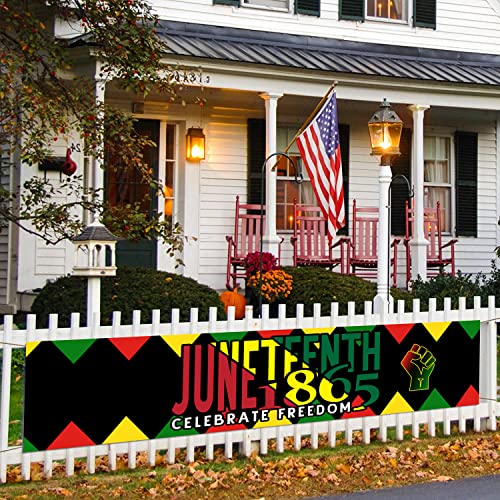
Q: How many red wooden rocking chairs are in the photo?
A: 4